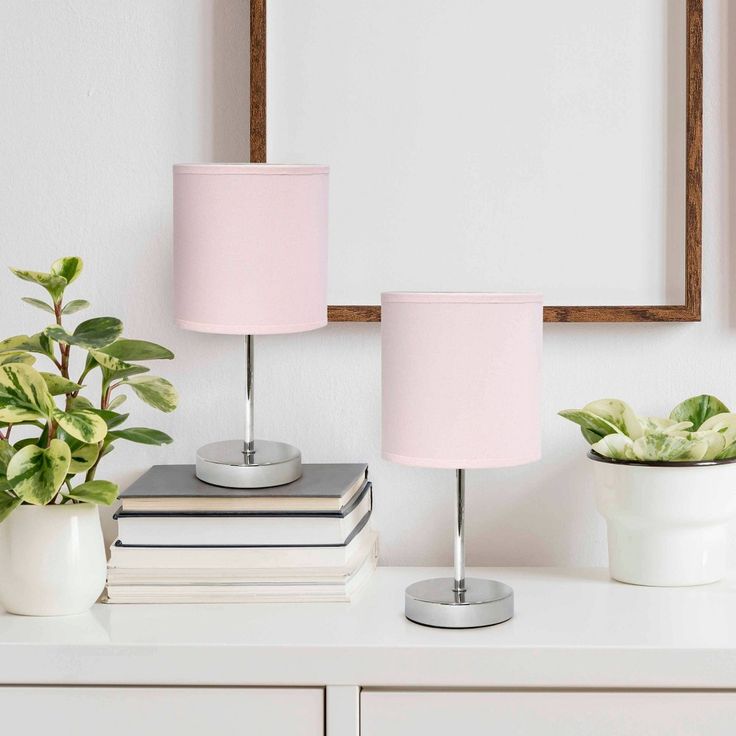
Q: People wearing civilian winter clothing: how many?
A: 0